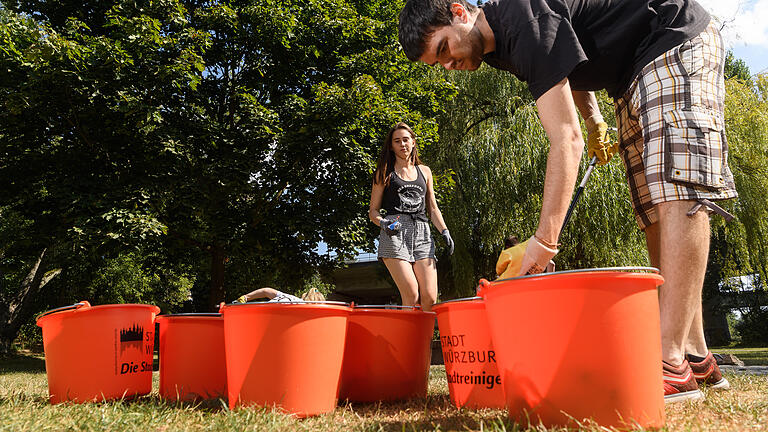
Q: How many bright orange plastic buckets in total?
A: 6